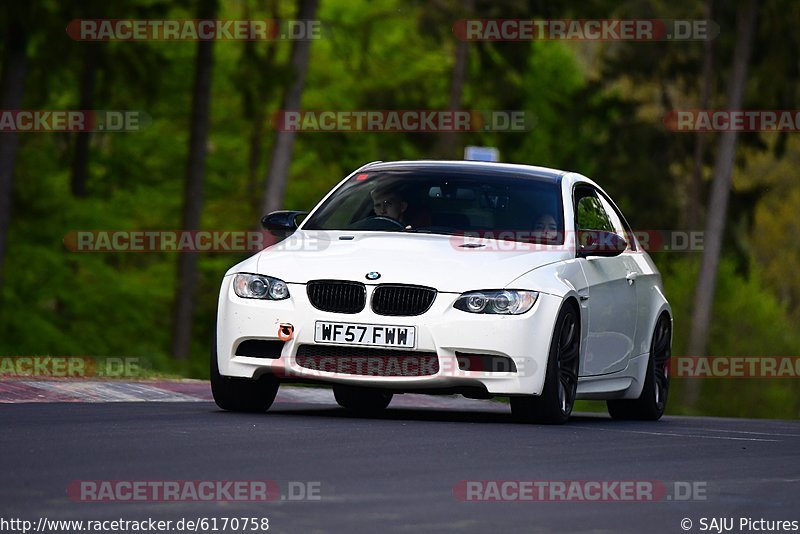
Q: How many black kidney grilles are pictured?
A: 2